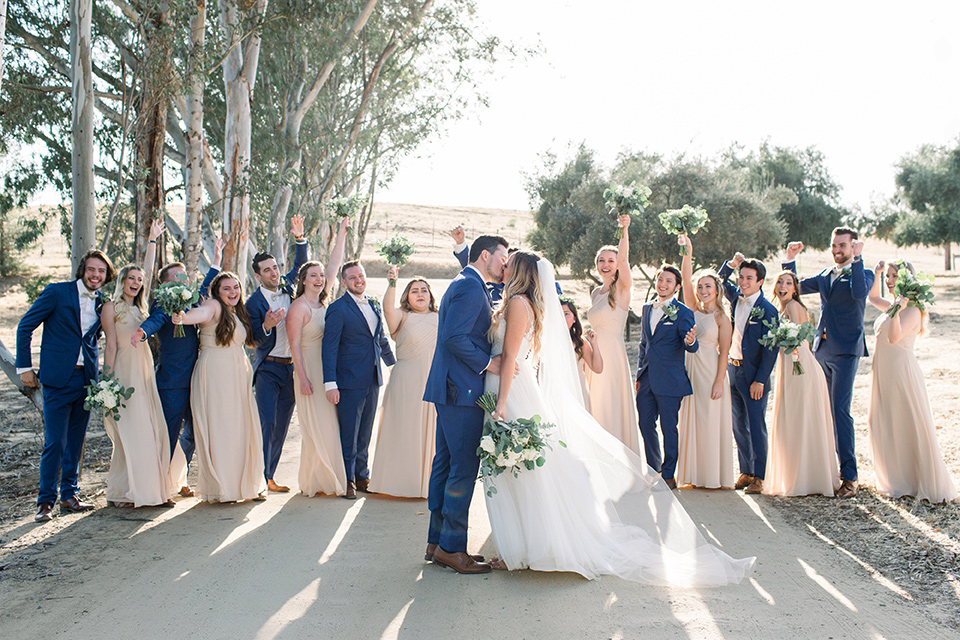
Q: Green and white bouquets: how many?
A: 9